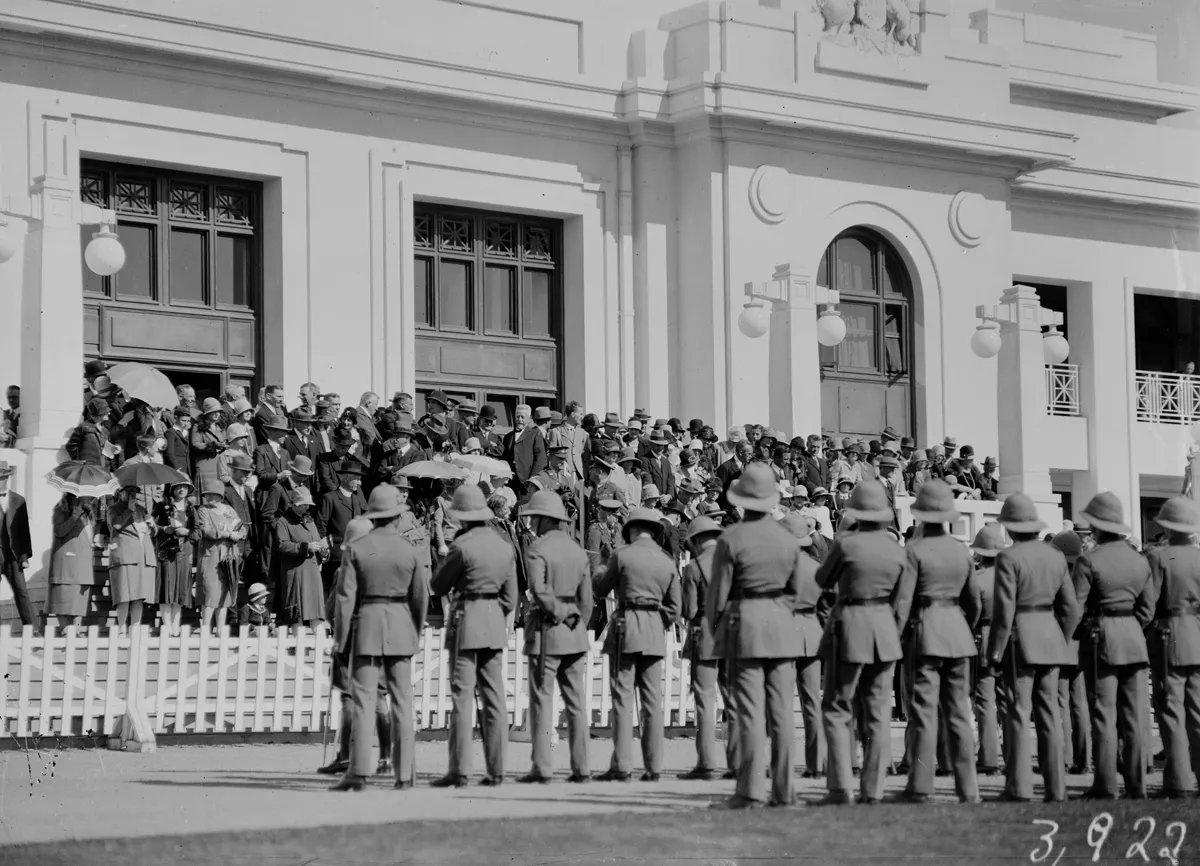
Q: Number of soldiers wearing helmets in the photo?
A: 15